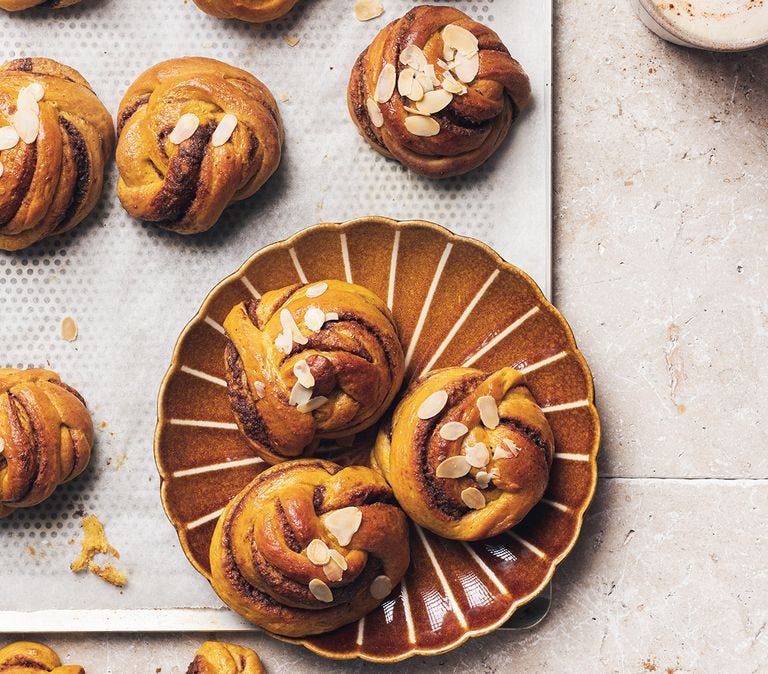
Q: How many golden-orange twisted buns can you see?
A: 11